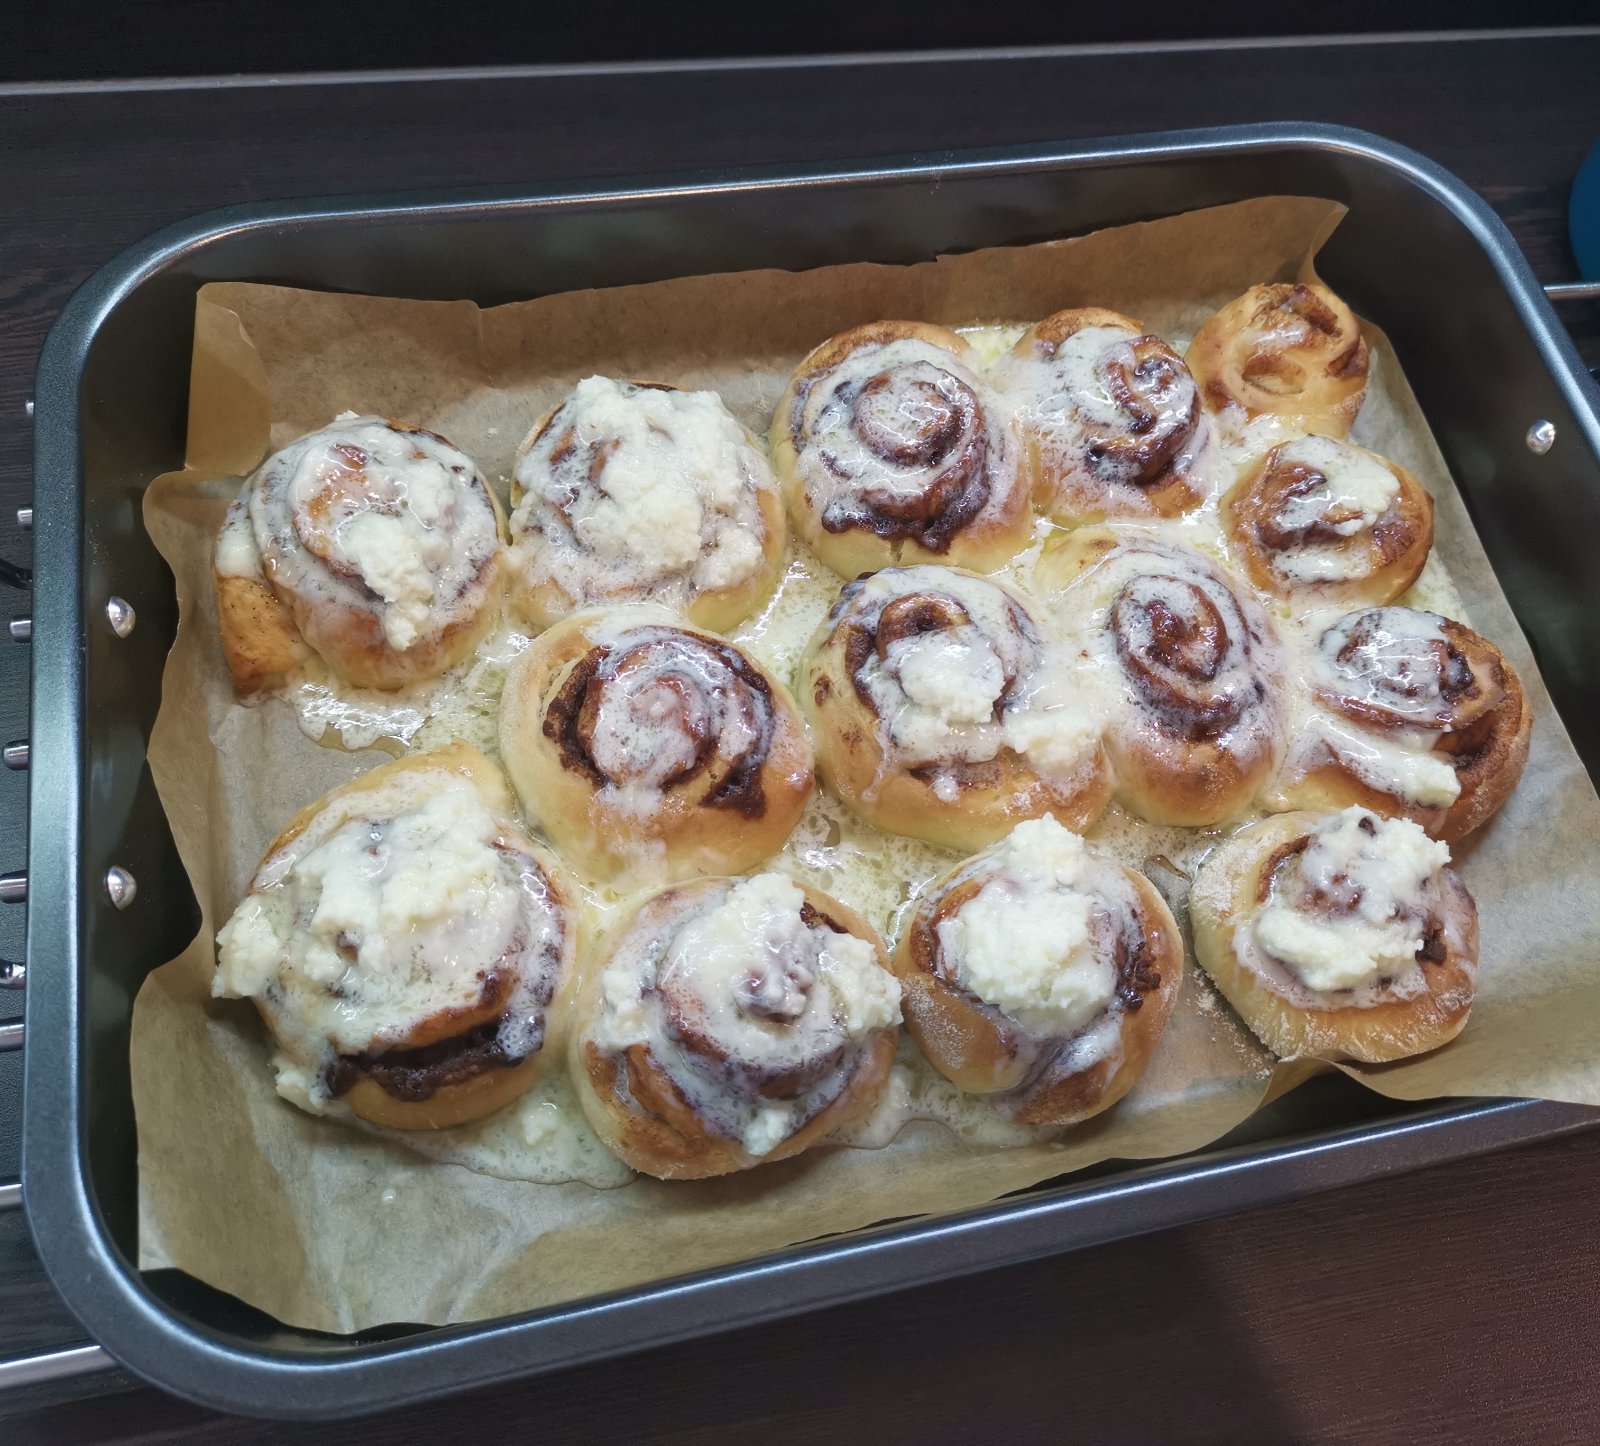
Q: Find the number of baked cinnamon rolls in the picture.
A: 14